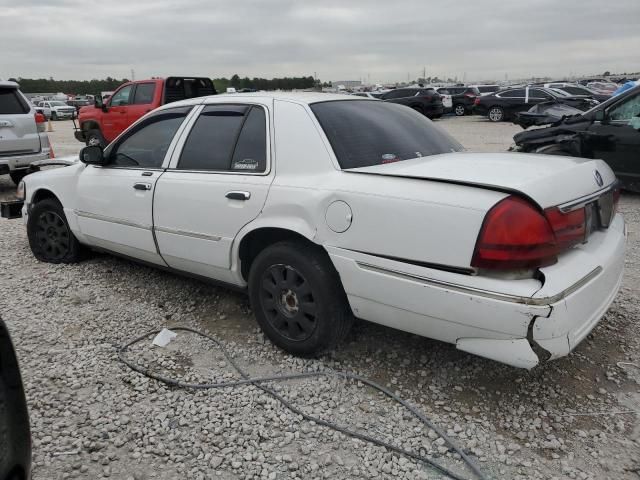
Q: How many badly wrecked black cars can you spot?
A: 1